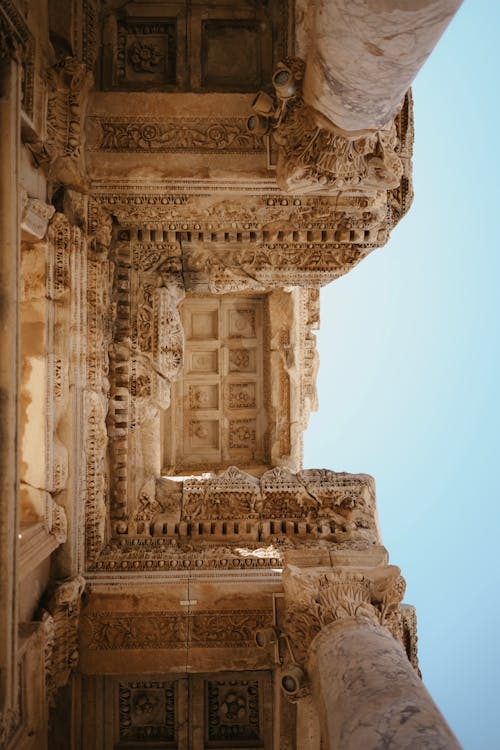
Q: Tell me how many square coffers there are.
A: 12